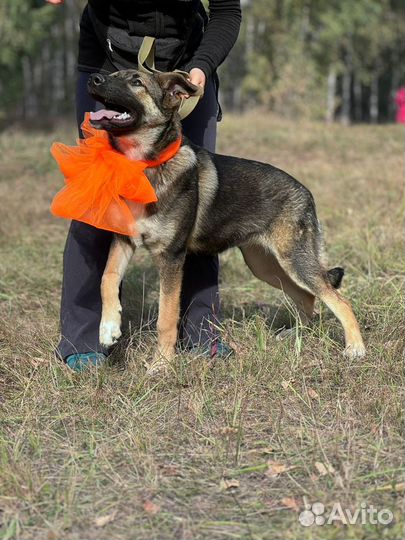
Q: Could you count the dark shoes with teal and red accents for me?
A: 2